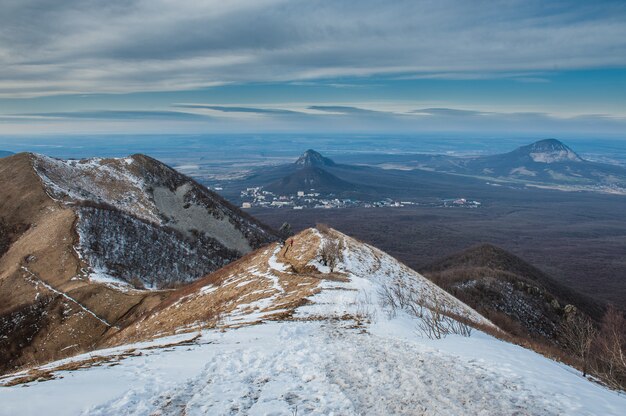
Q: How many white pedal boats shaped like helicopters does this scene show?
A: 0